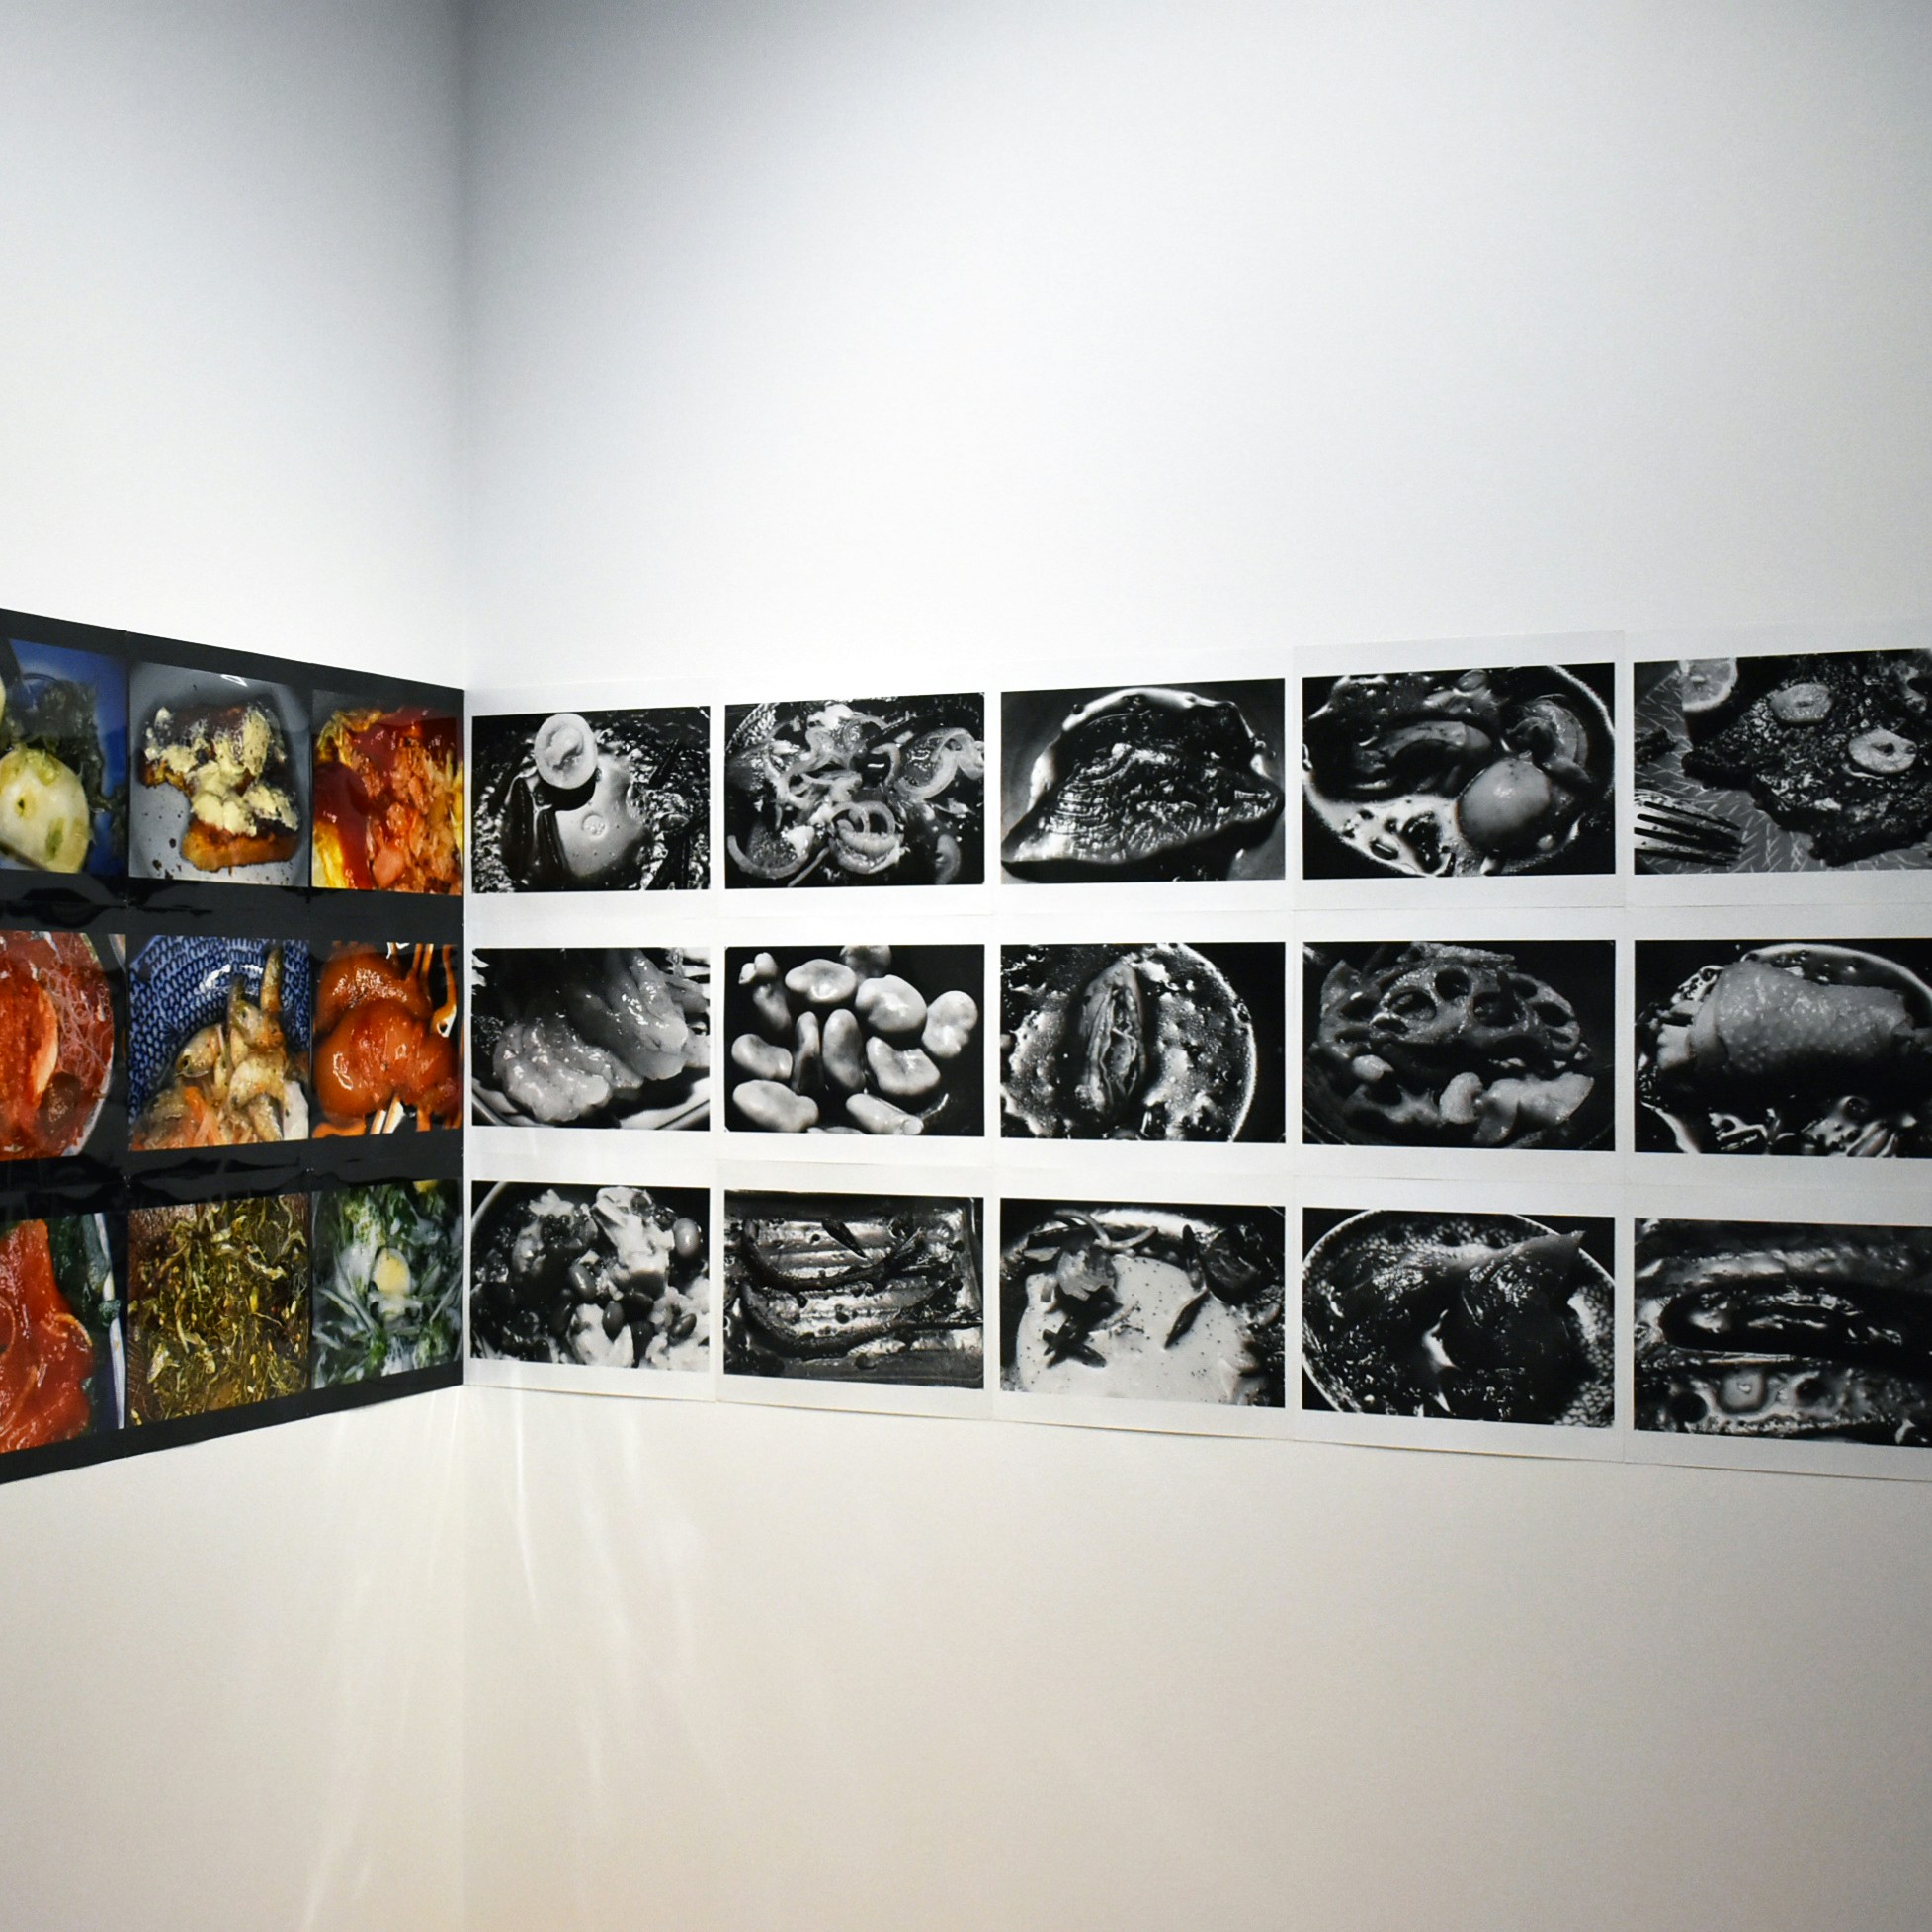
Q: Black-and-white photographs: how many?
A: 15